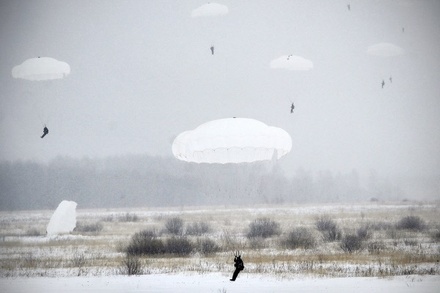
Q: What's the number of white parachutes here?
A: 6